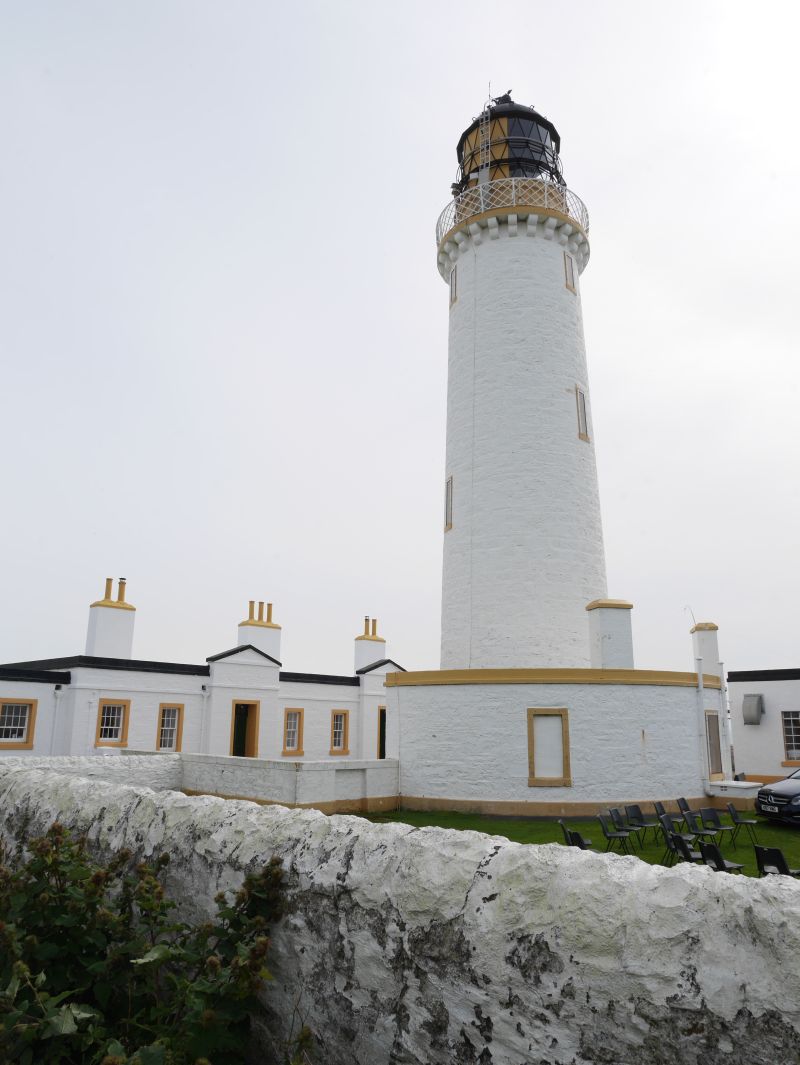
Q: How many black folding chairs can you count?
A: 15